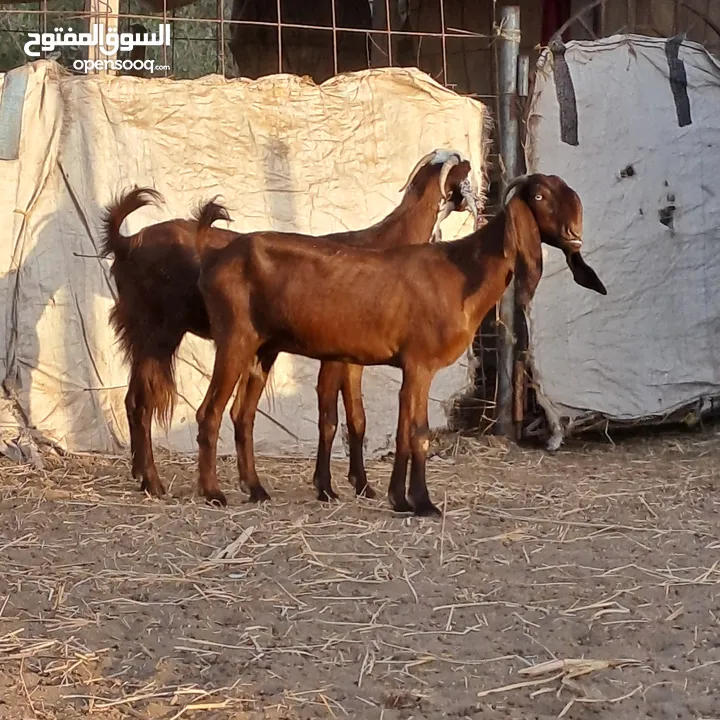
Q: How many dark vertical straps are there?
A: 2